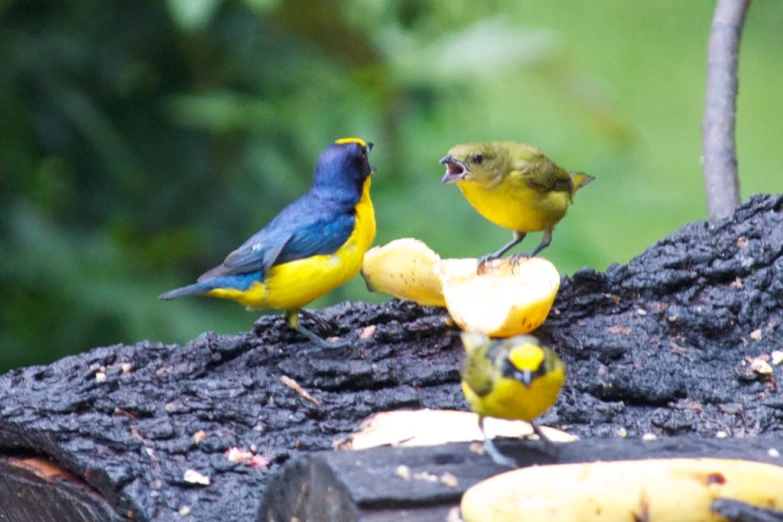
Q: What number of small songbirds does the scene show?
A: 3